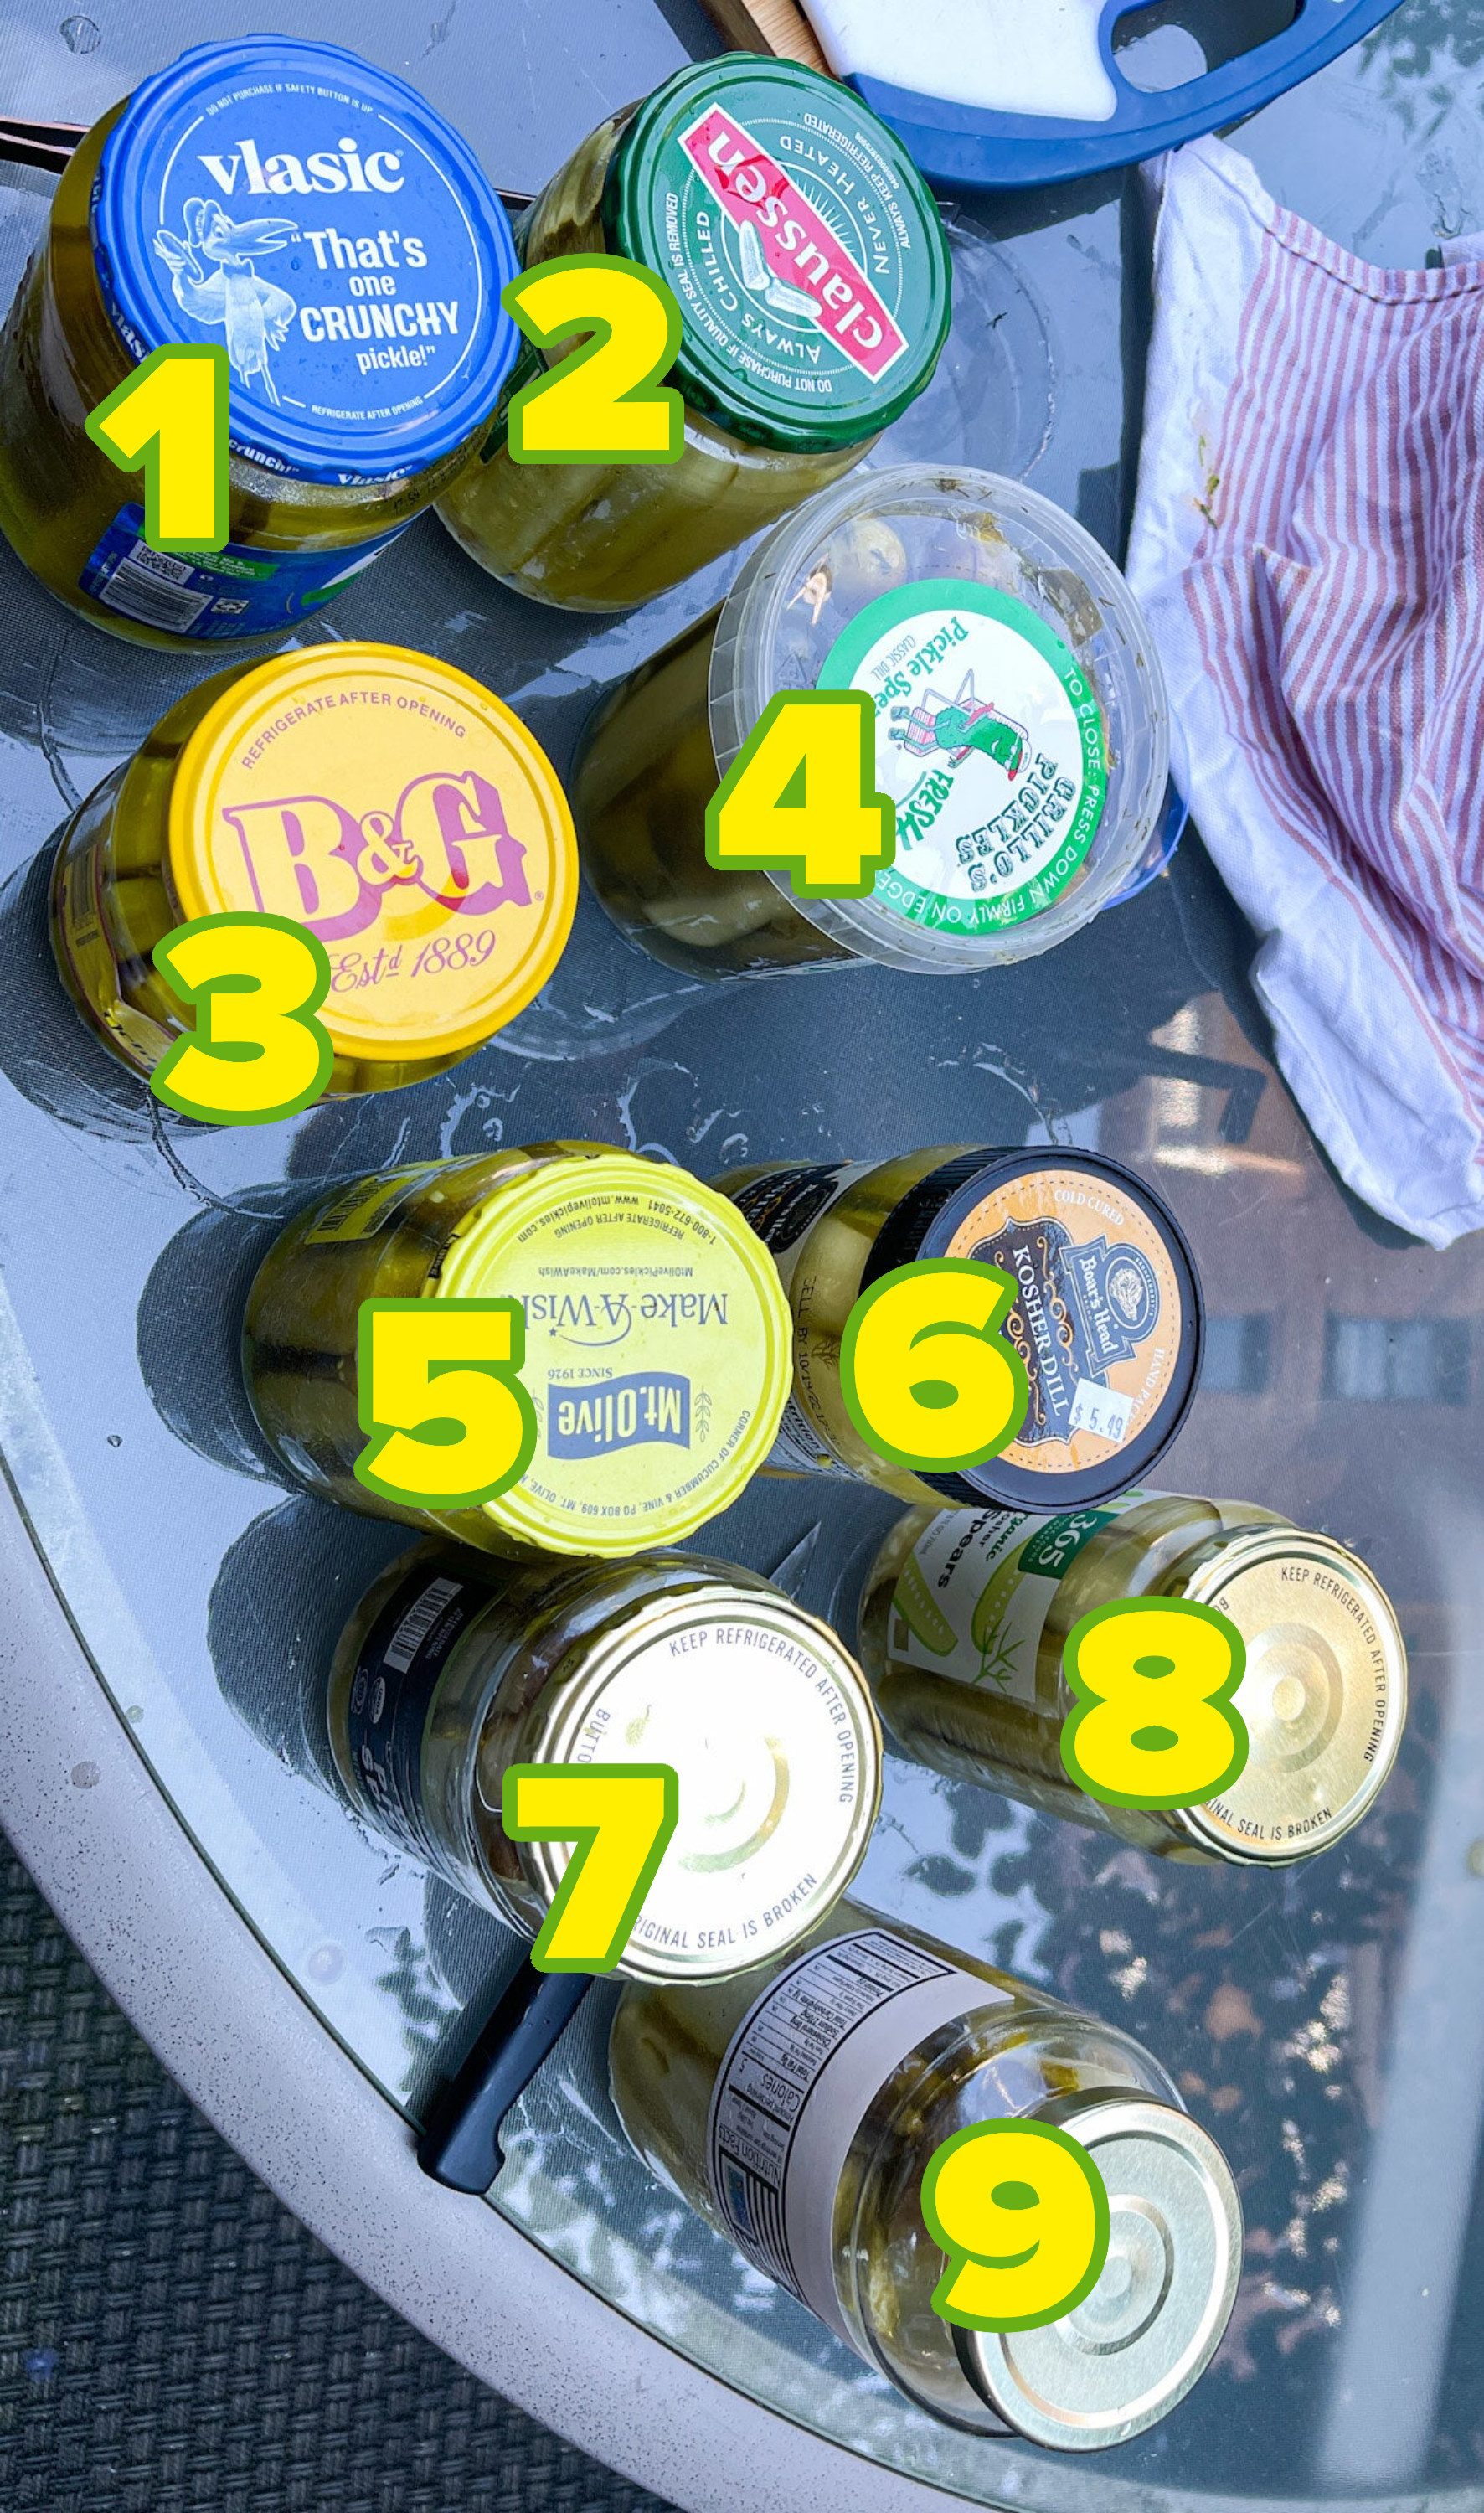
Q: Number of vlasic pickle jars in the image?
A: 1